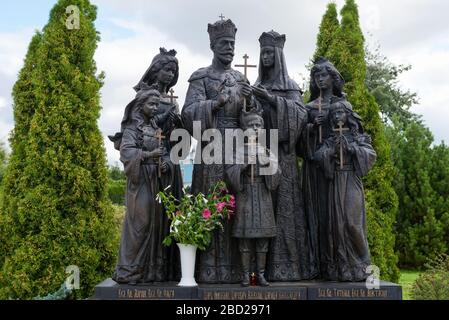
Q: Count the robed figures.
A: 7